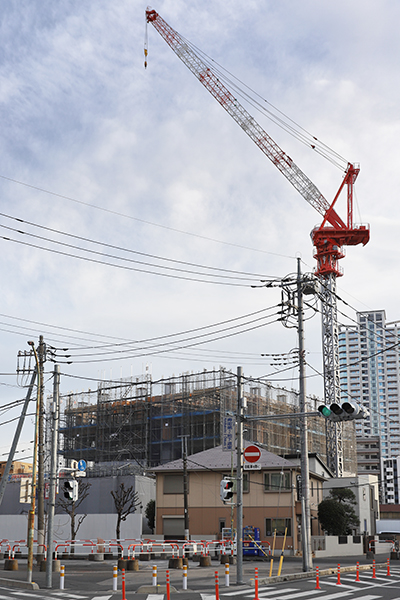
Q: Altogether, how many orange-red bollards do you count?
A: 9